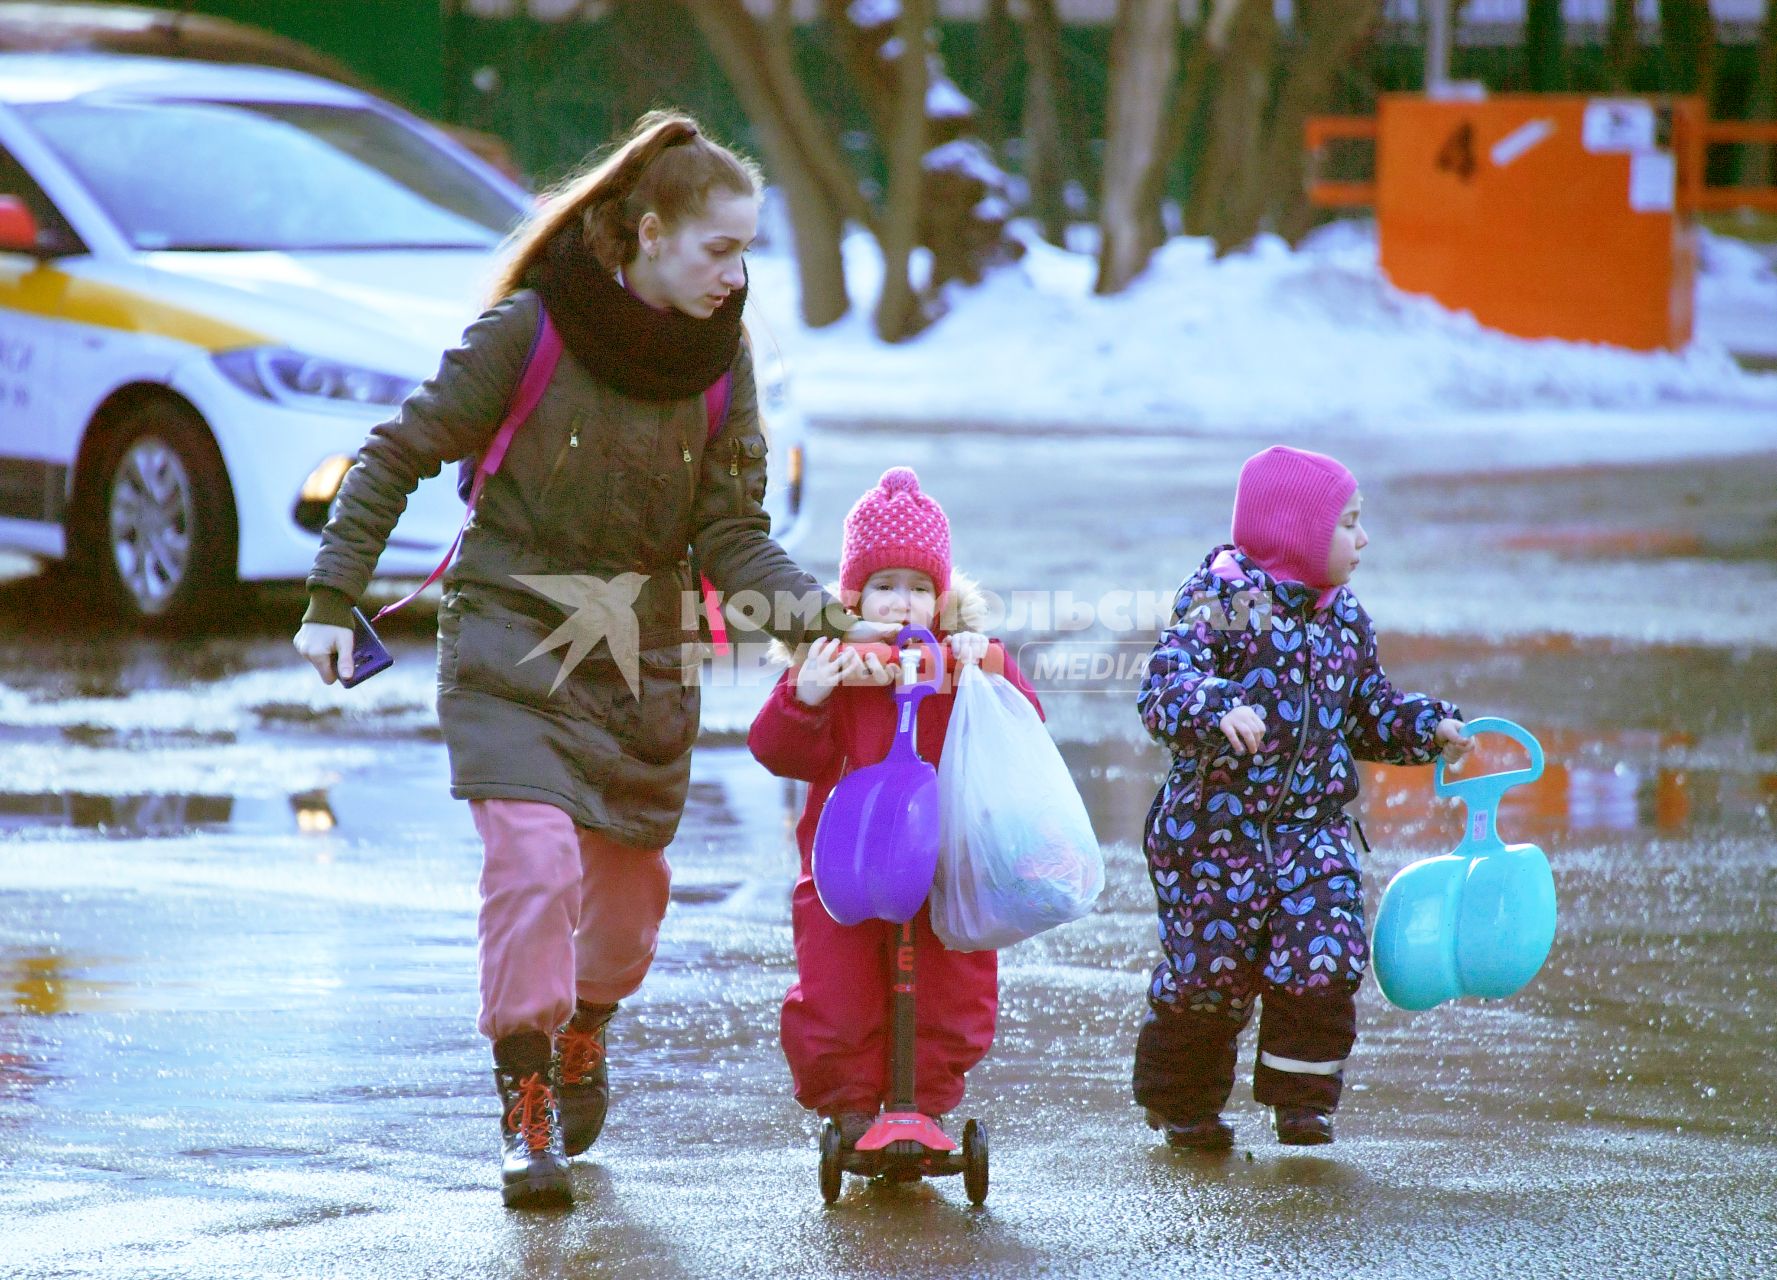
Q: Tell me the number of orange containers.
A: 1